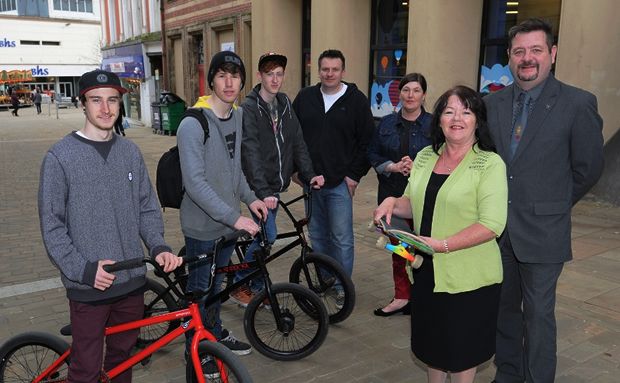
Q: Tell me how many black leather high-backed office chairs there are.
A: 0